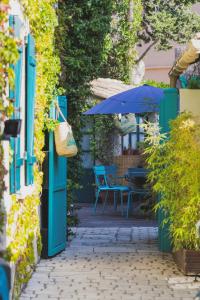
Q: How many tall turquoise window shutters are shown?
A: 2